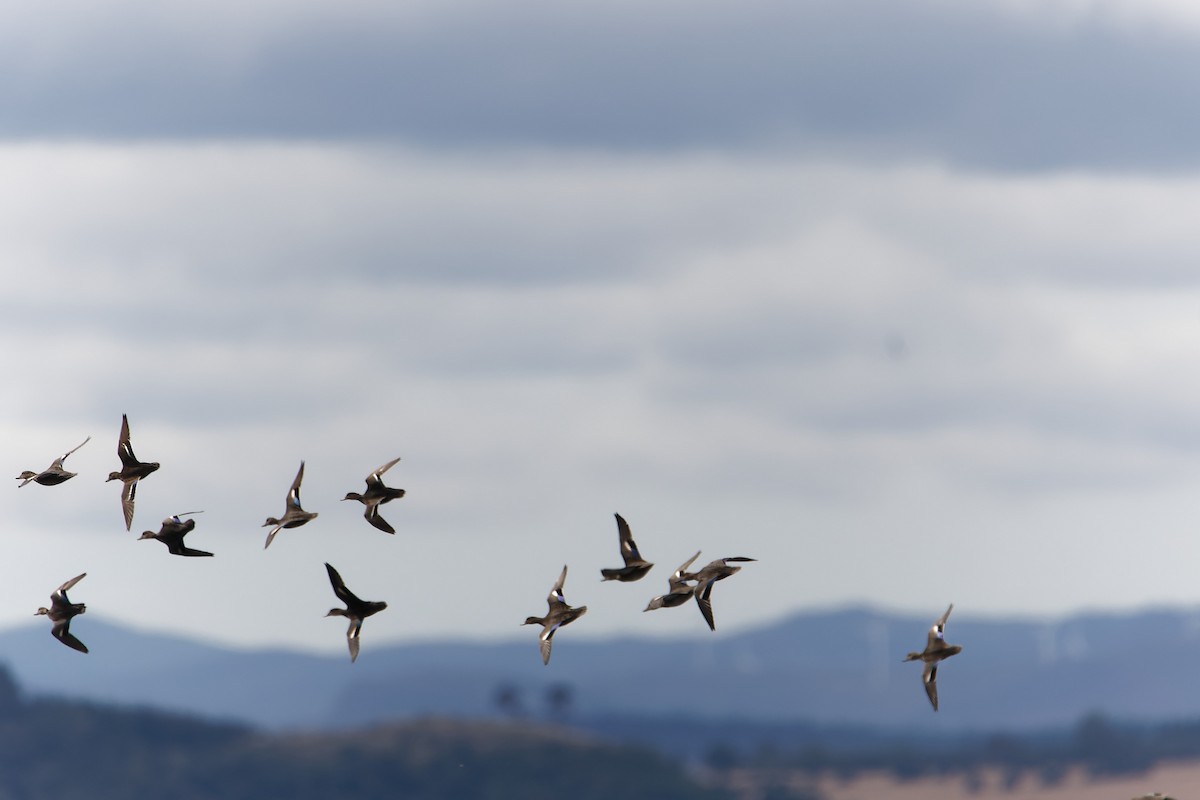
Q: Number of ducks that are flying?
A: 12